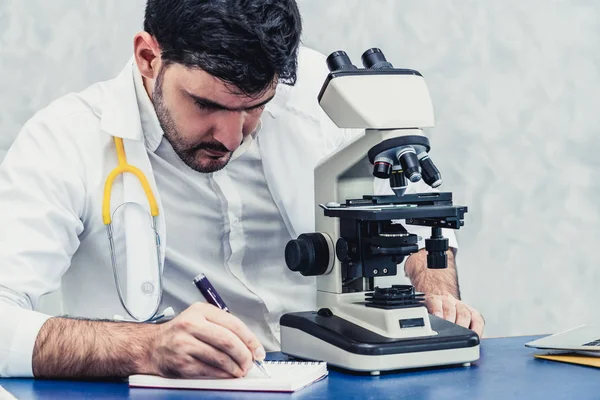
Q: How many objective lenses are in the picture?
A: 4